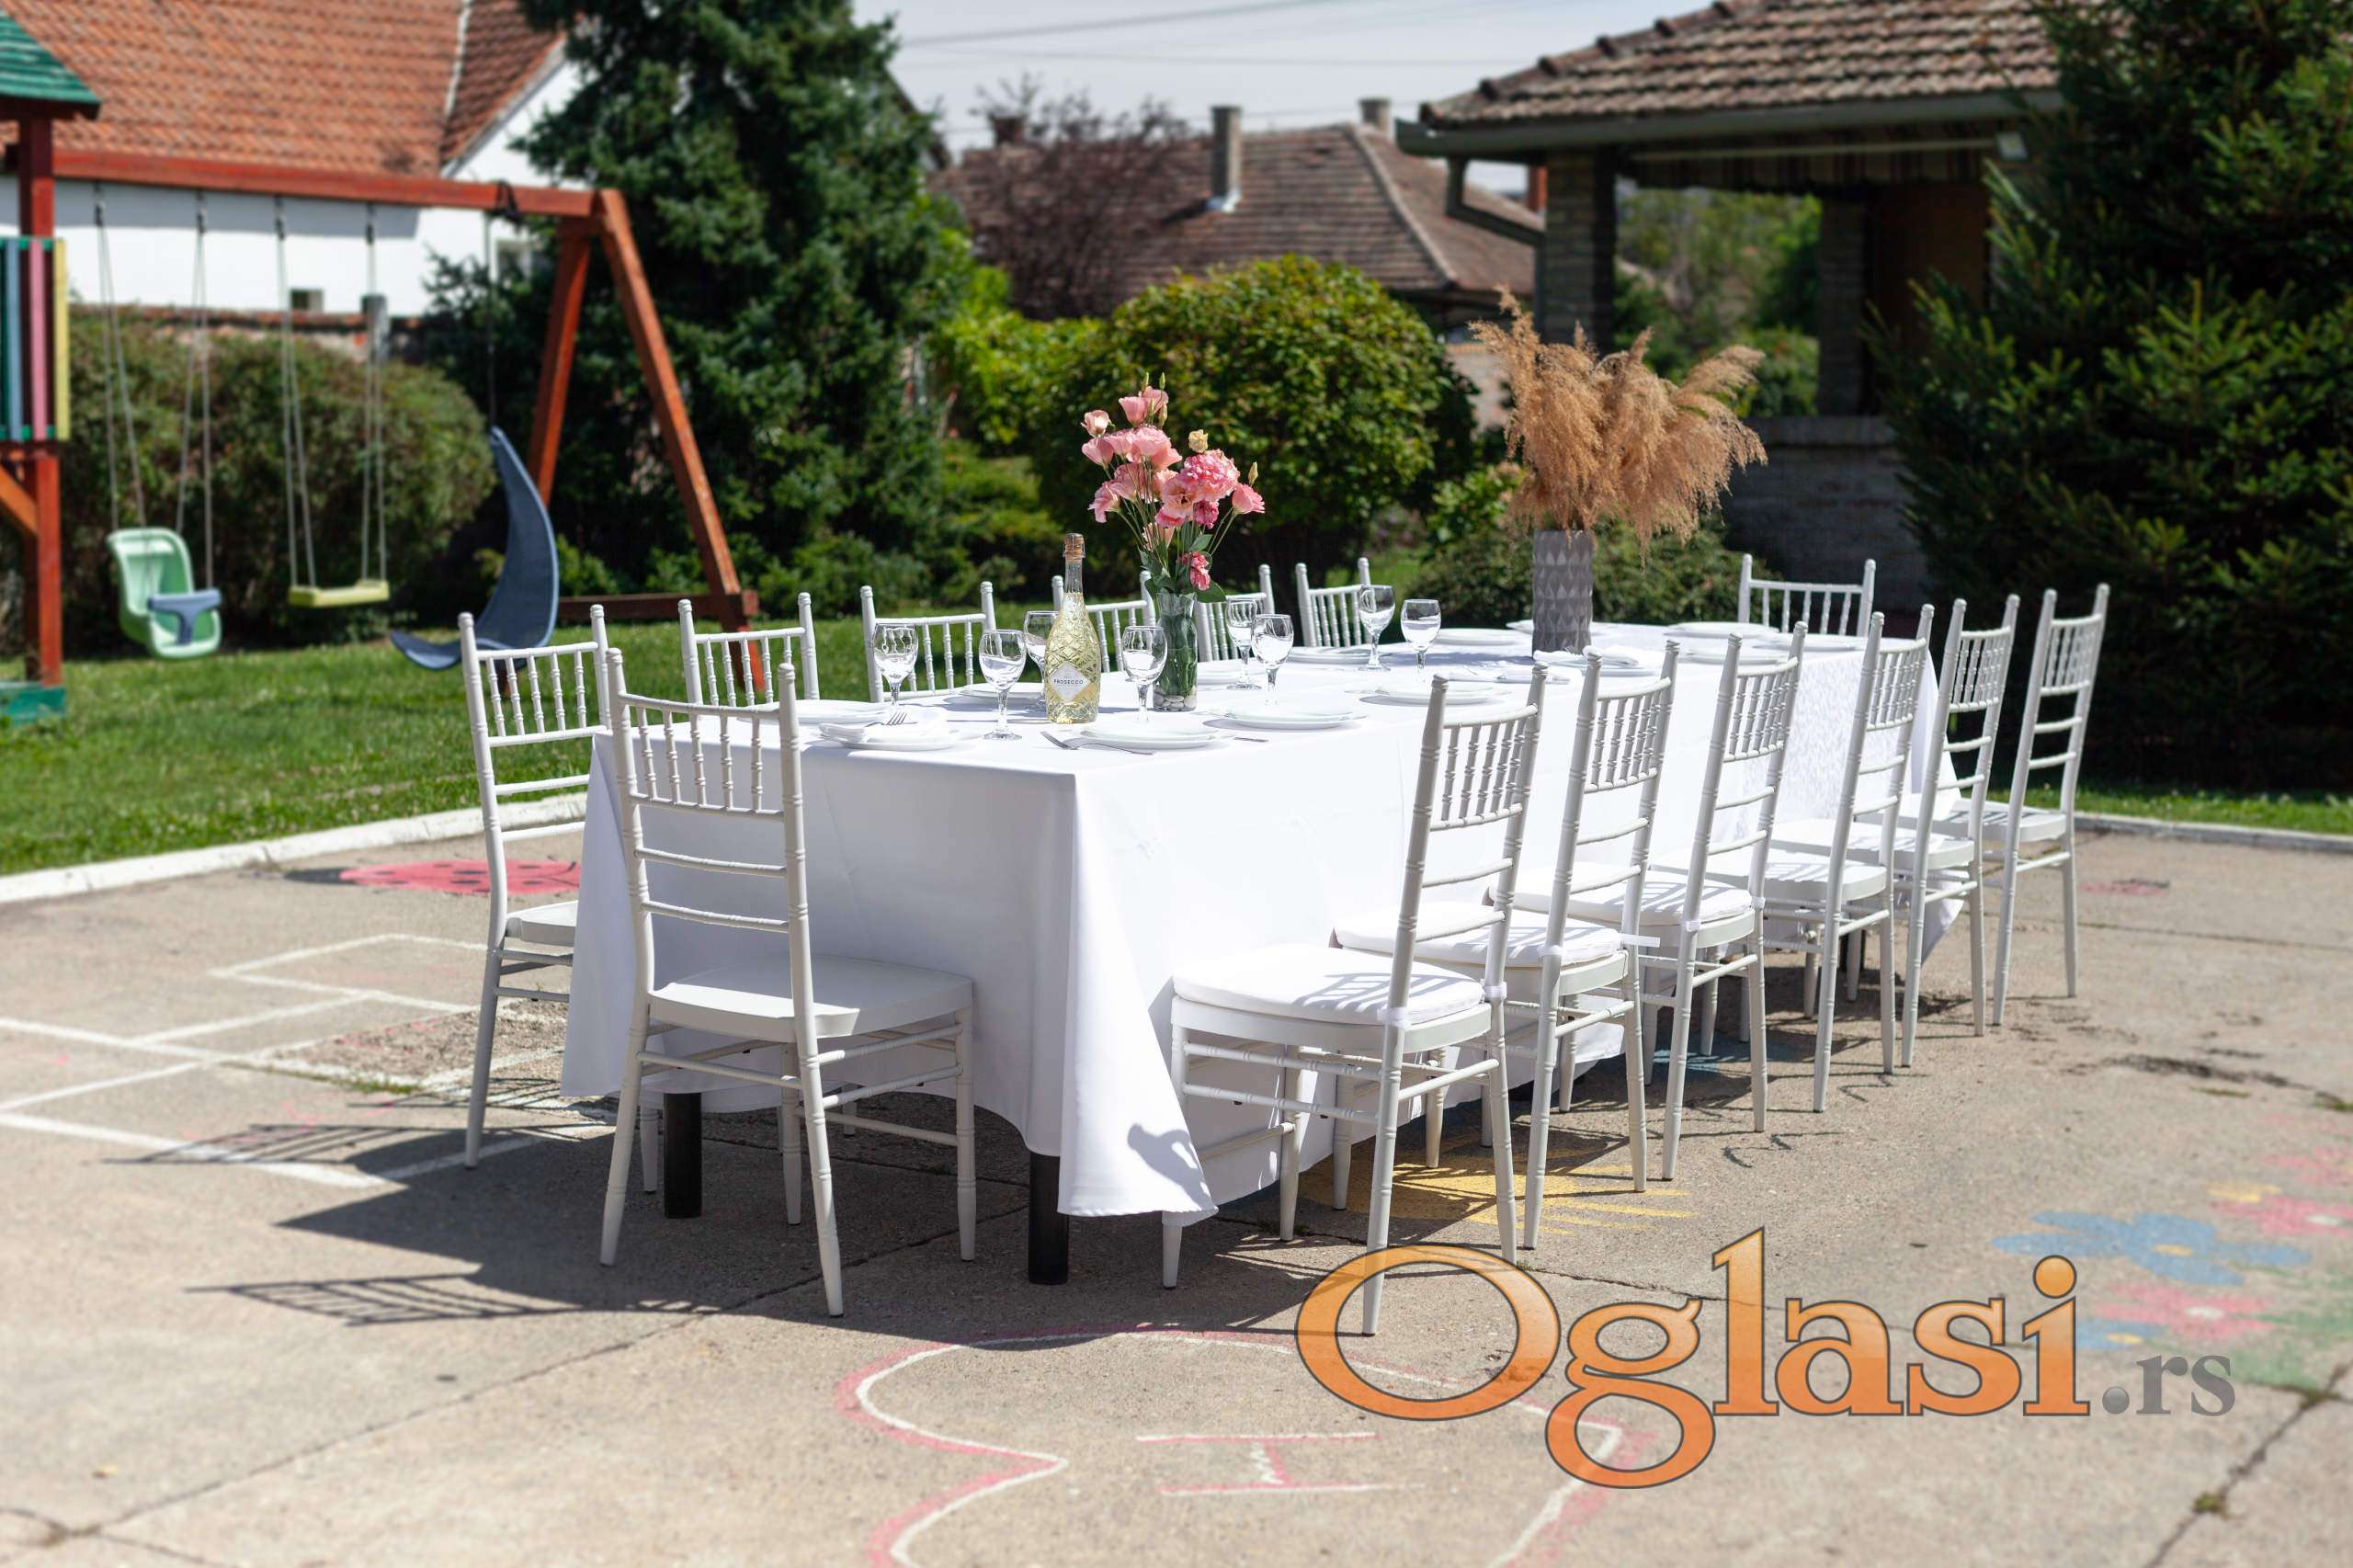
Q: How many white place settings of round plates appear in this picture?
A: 14